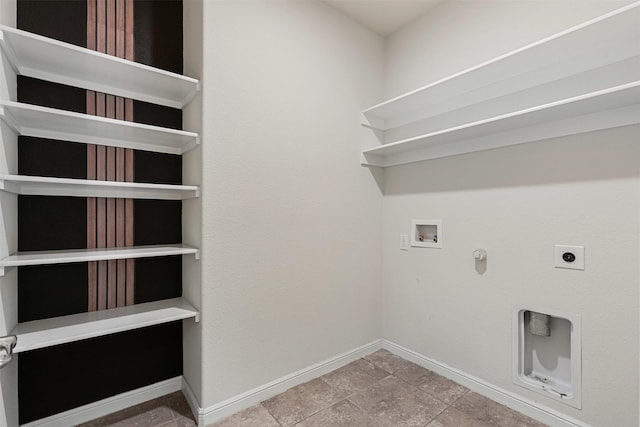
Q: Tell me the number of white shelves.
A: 7